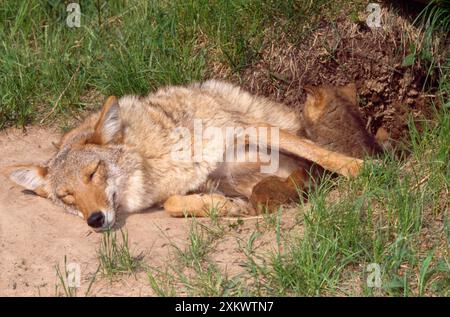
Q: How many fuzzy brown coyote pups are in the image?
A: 2